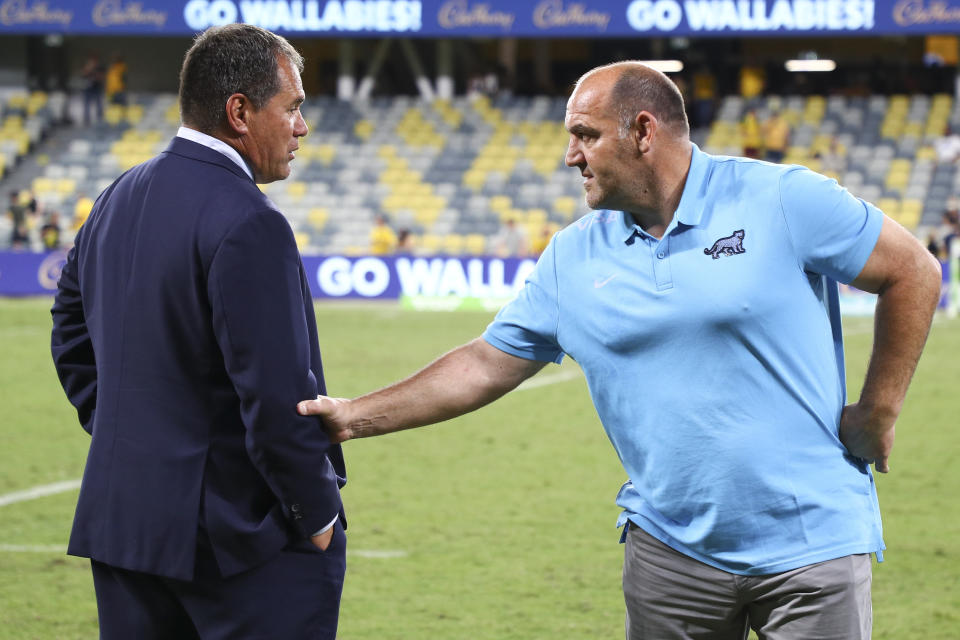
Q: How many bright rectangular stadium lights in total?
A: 2